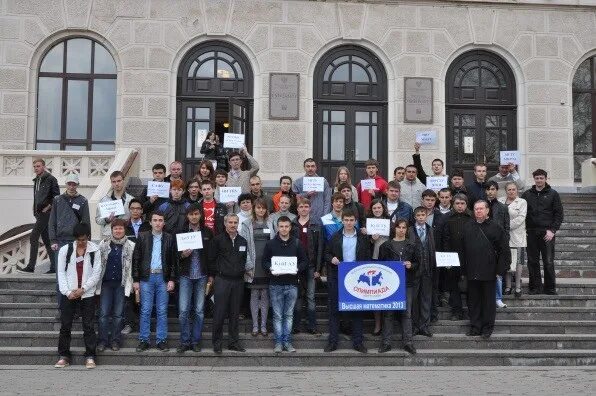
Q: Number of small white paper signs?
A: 13